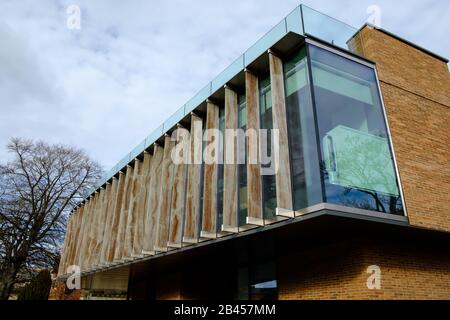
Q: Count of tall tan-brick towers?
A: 1